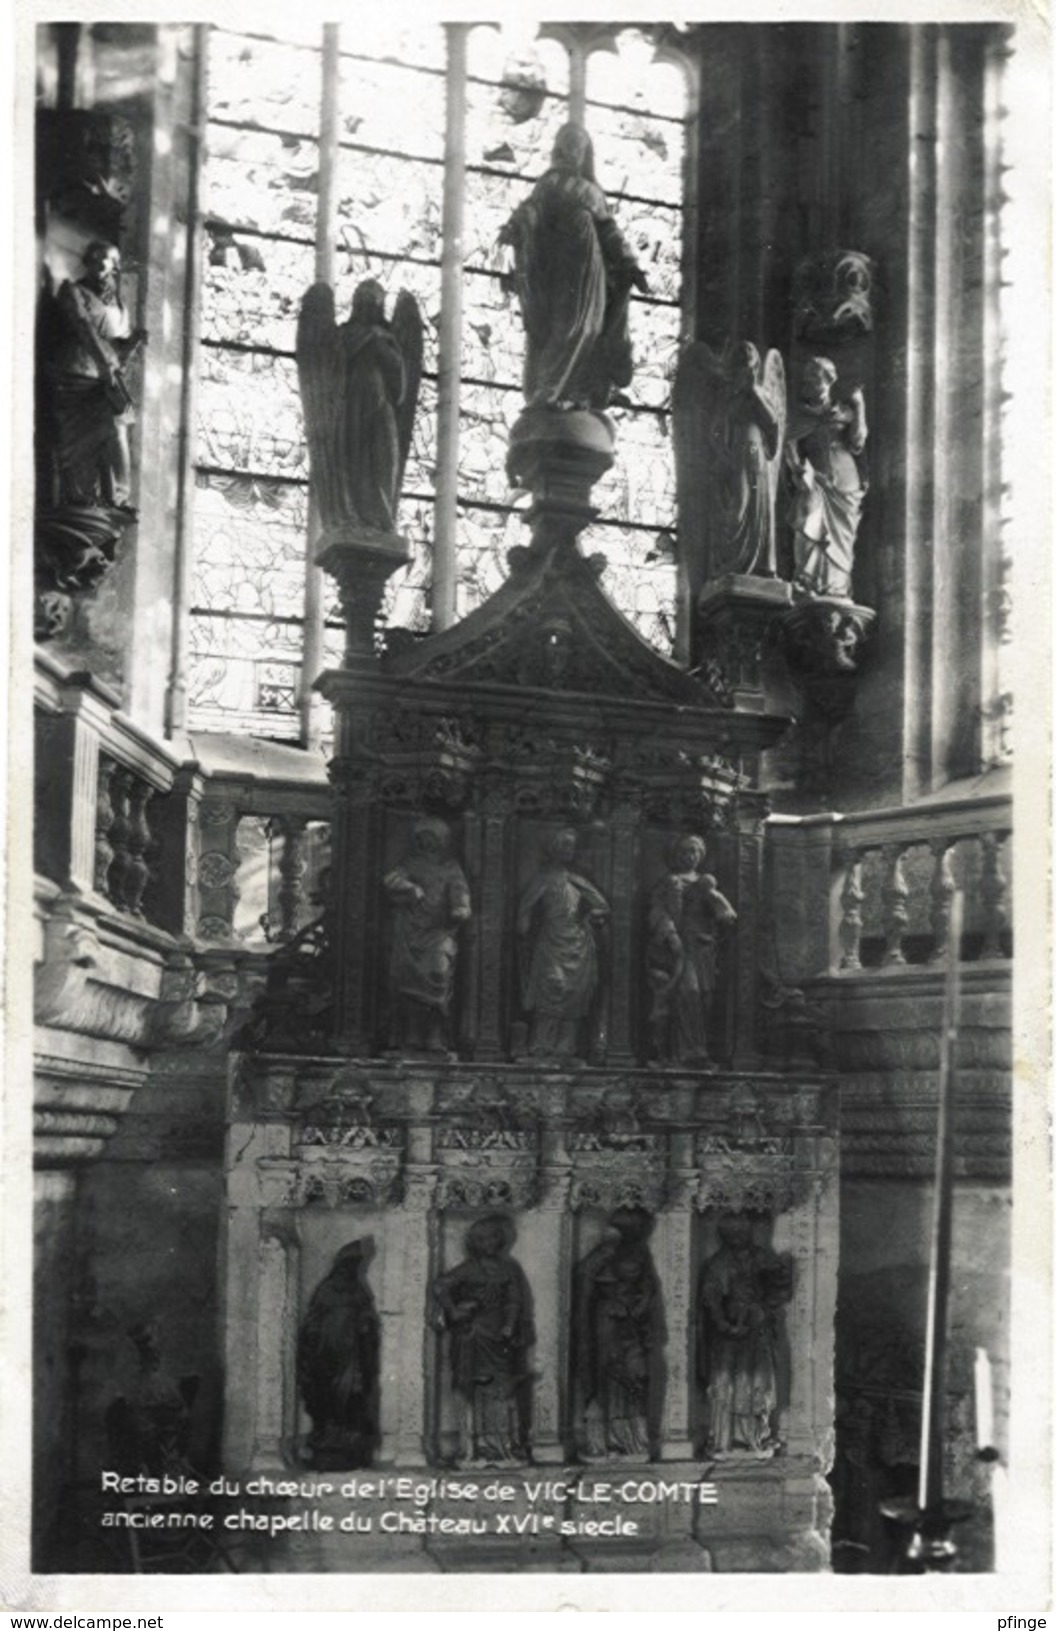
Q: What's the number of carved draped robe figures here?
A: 12